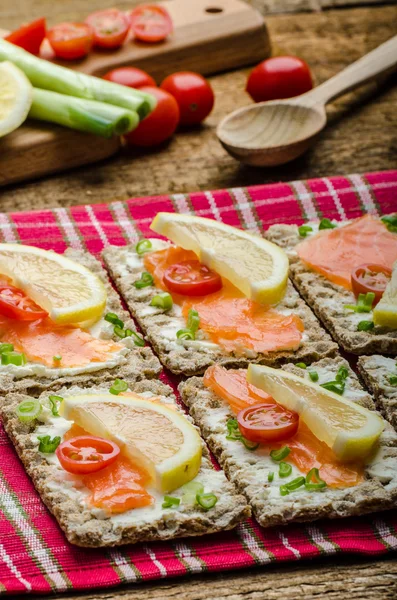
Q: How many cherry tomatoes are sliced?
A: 9